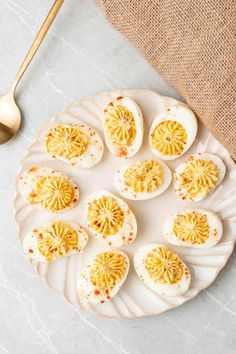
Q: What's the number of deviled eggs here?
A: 11